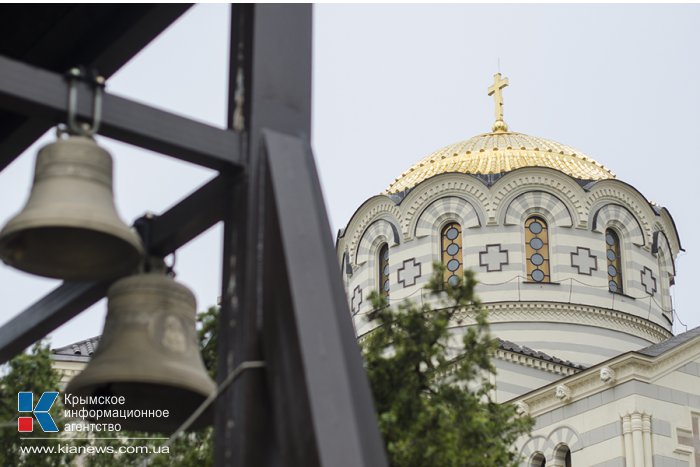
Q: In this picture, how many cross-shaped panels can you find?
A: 5